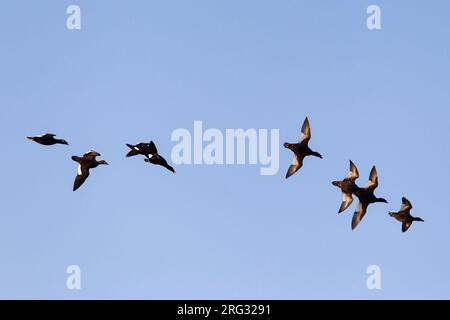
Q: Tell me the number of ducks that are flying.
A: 8